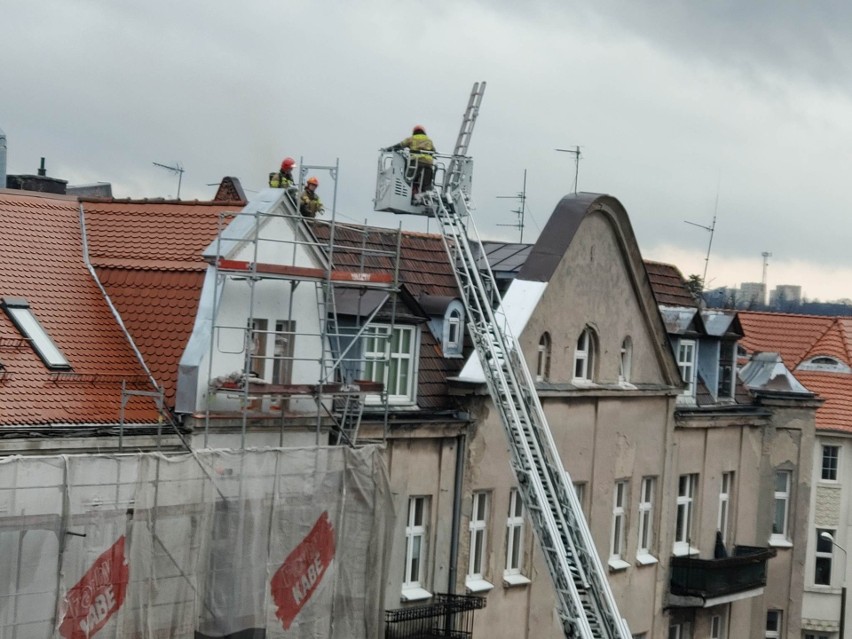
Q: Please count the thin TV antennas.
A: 4